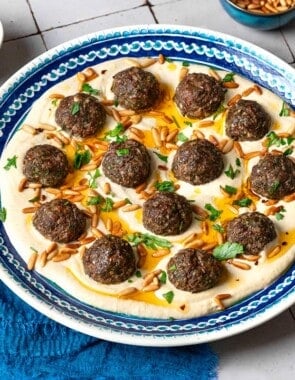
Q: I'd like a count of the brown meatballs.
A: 13